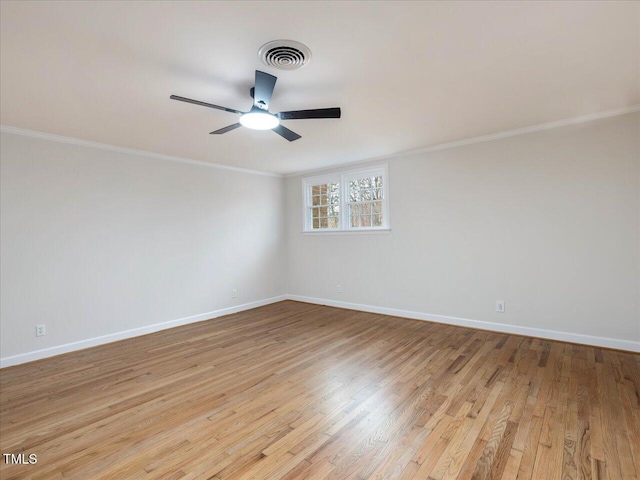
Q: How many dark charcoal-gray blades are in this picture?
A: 5